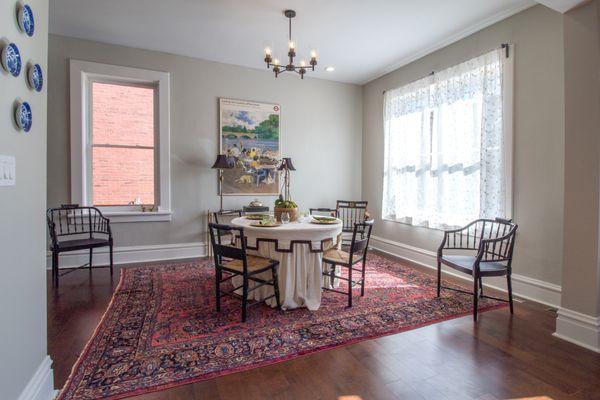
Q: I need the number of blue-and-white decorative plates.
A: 4